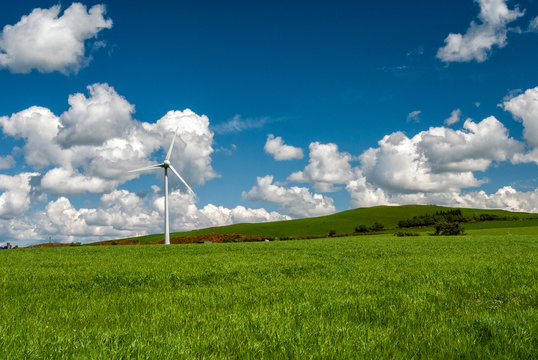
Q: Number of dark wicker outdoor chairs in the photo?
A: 0